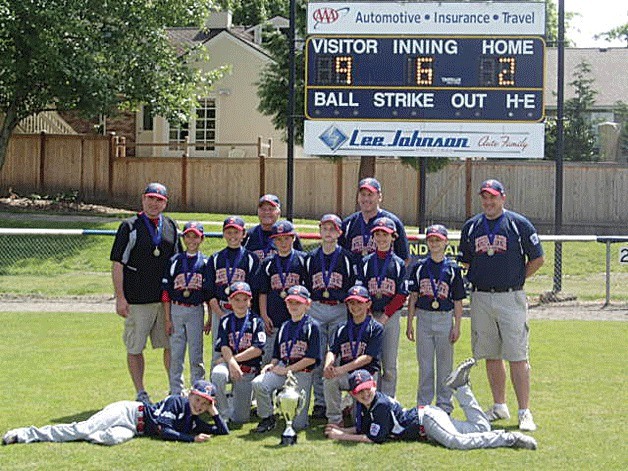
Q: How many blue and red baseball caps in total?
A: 15